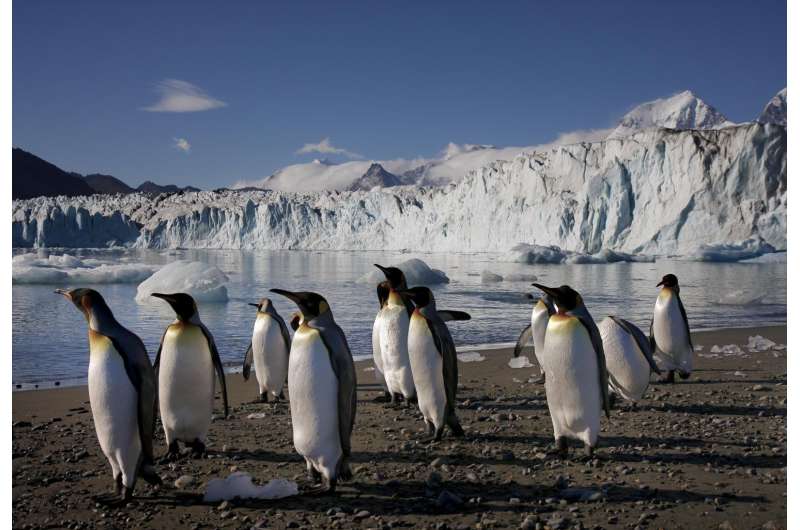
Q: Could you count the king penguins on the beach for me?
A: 12